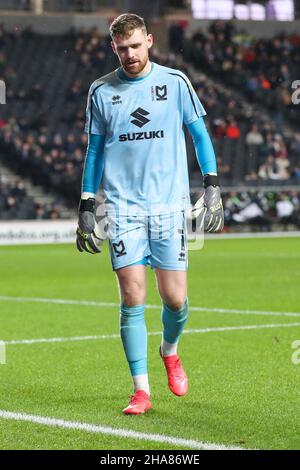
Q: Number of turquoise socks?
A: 2